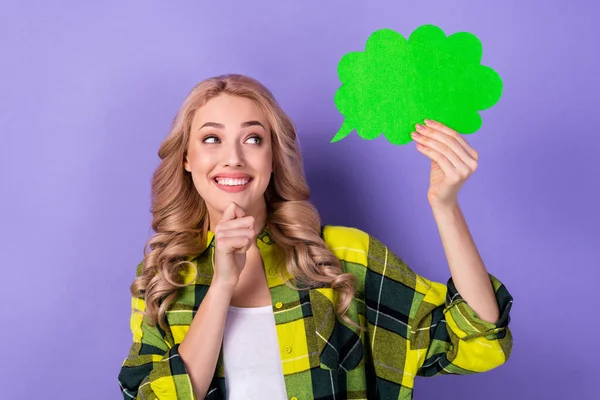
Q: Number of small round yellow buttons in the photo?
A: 5